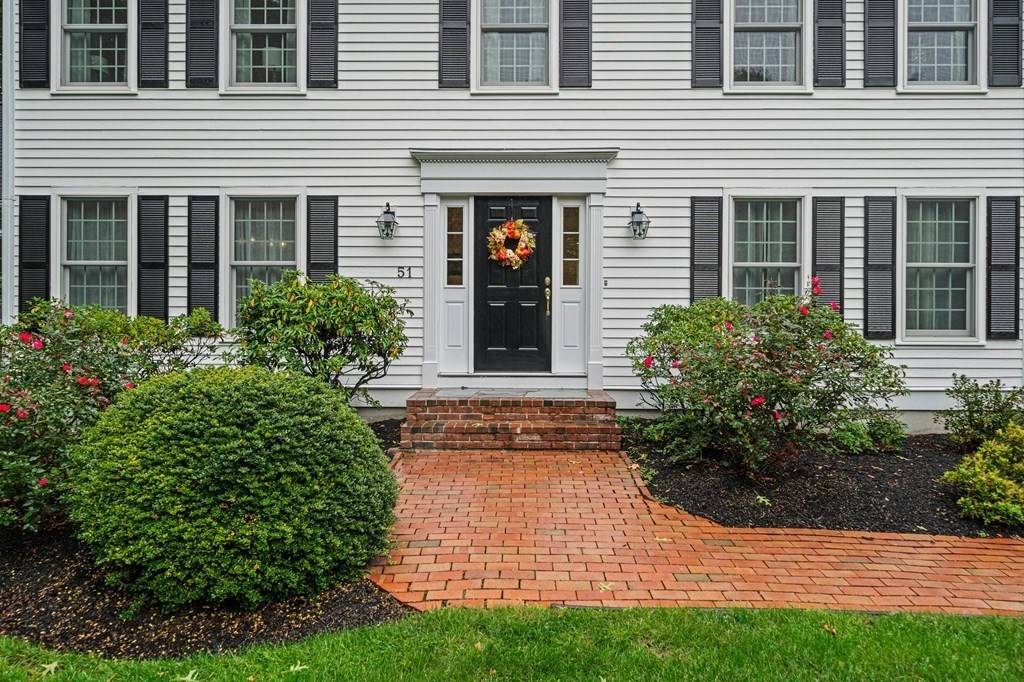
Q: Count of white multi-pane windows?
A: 9